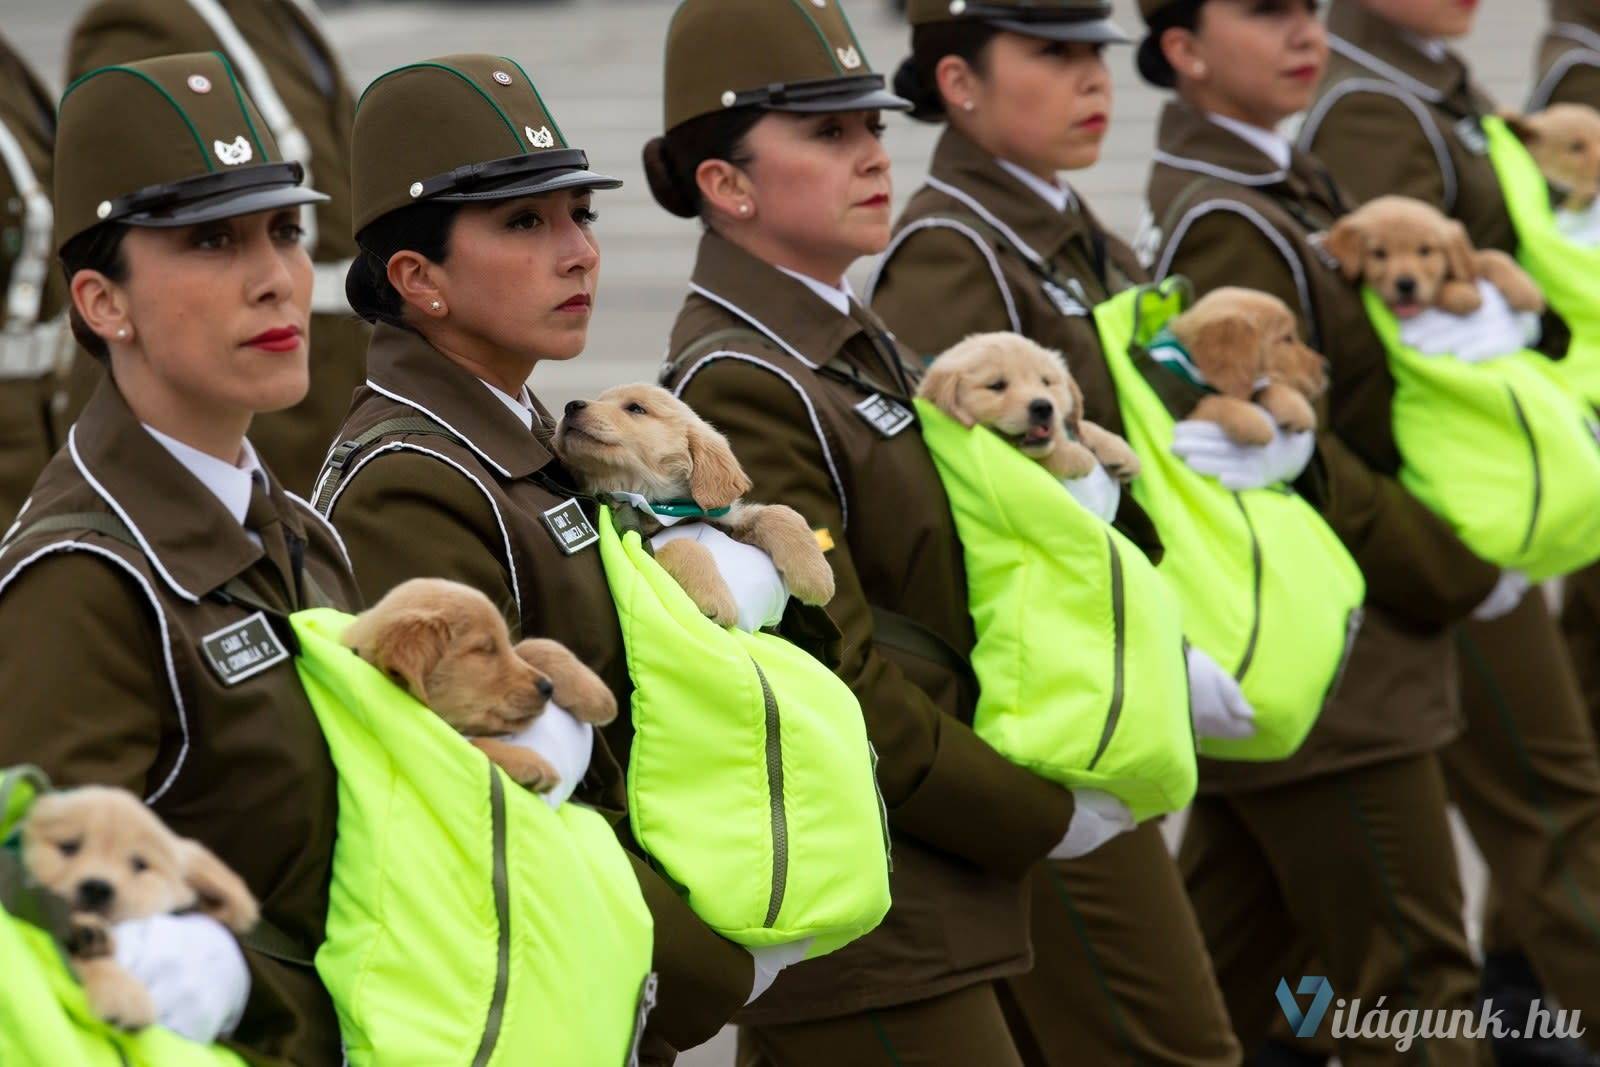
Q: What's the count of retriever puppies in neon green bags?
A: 7